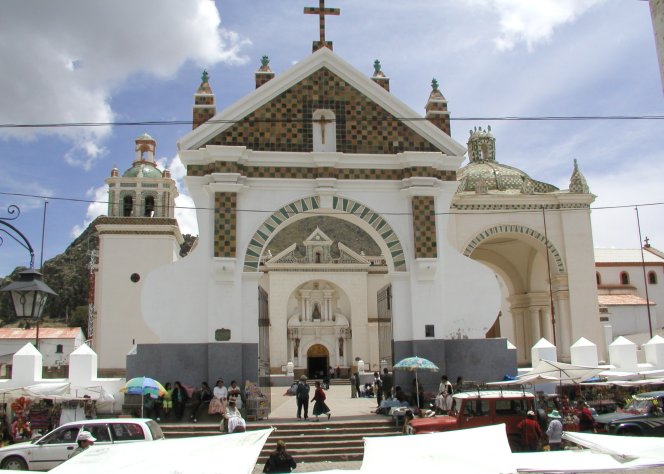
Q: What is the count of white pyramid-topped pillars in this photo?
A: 6